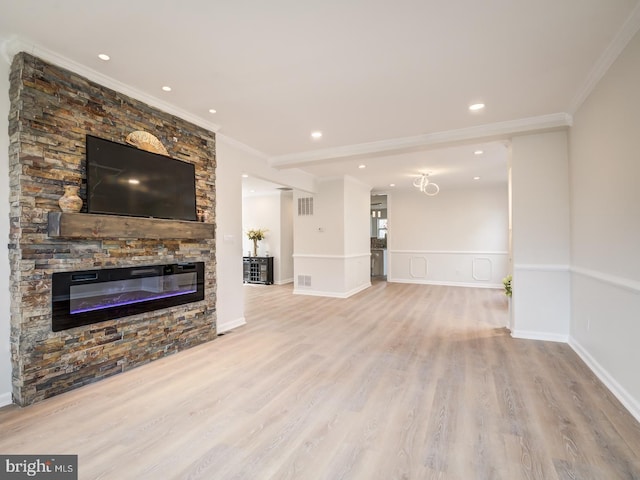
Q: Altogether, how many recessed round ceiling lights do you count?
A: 11